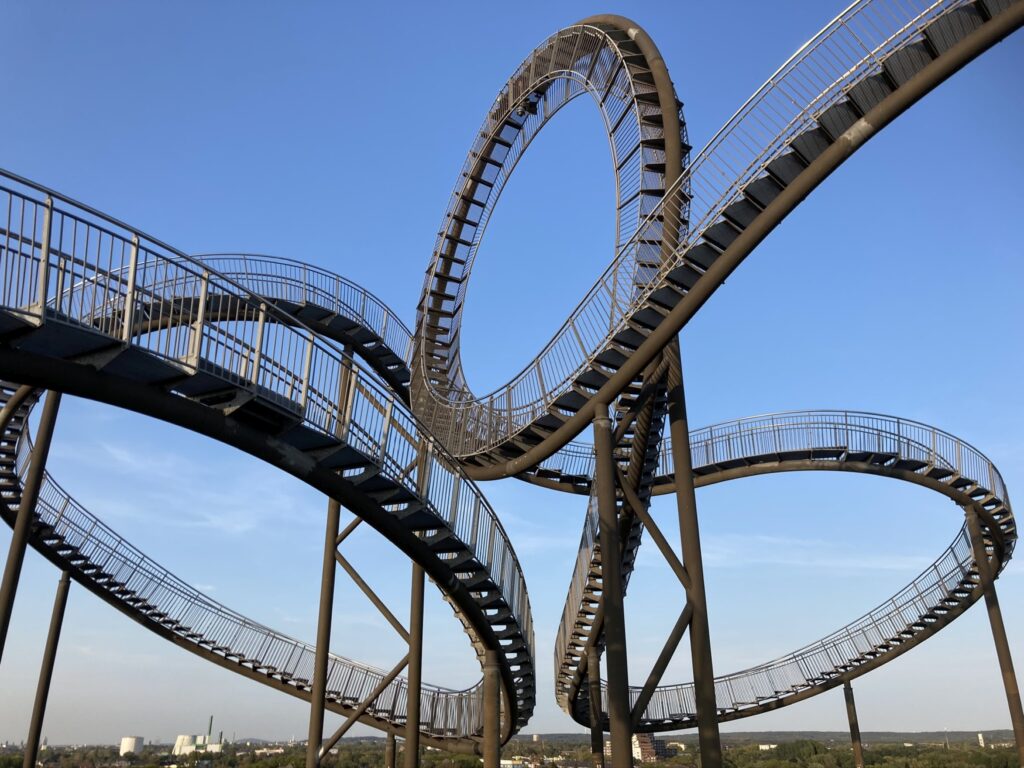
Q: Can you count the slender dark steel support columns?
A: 11